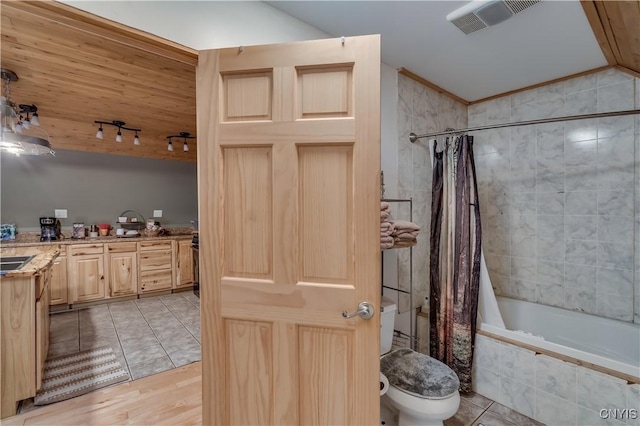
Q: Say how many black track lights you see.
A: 3